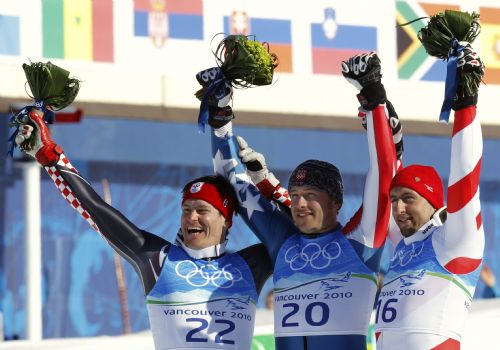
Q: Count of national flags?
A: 7